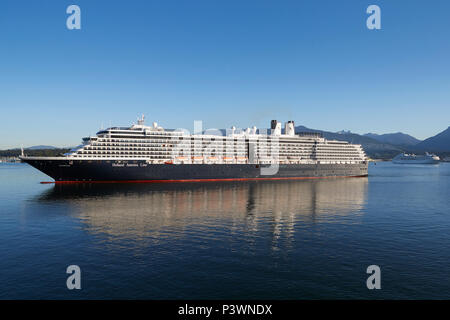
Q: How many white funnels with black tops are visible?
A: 2